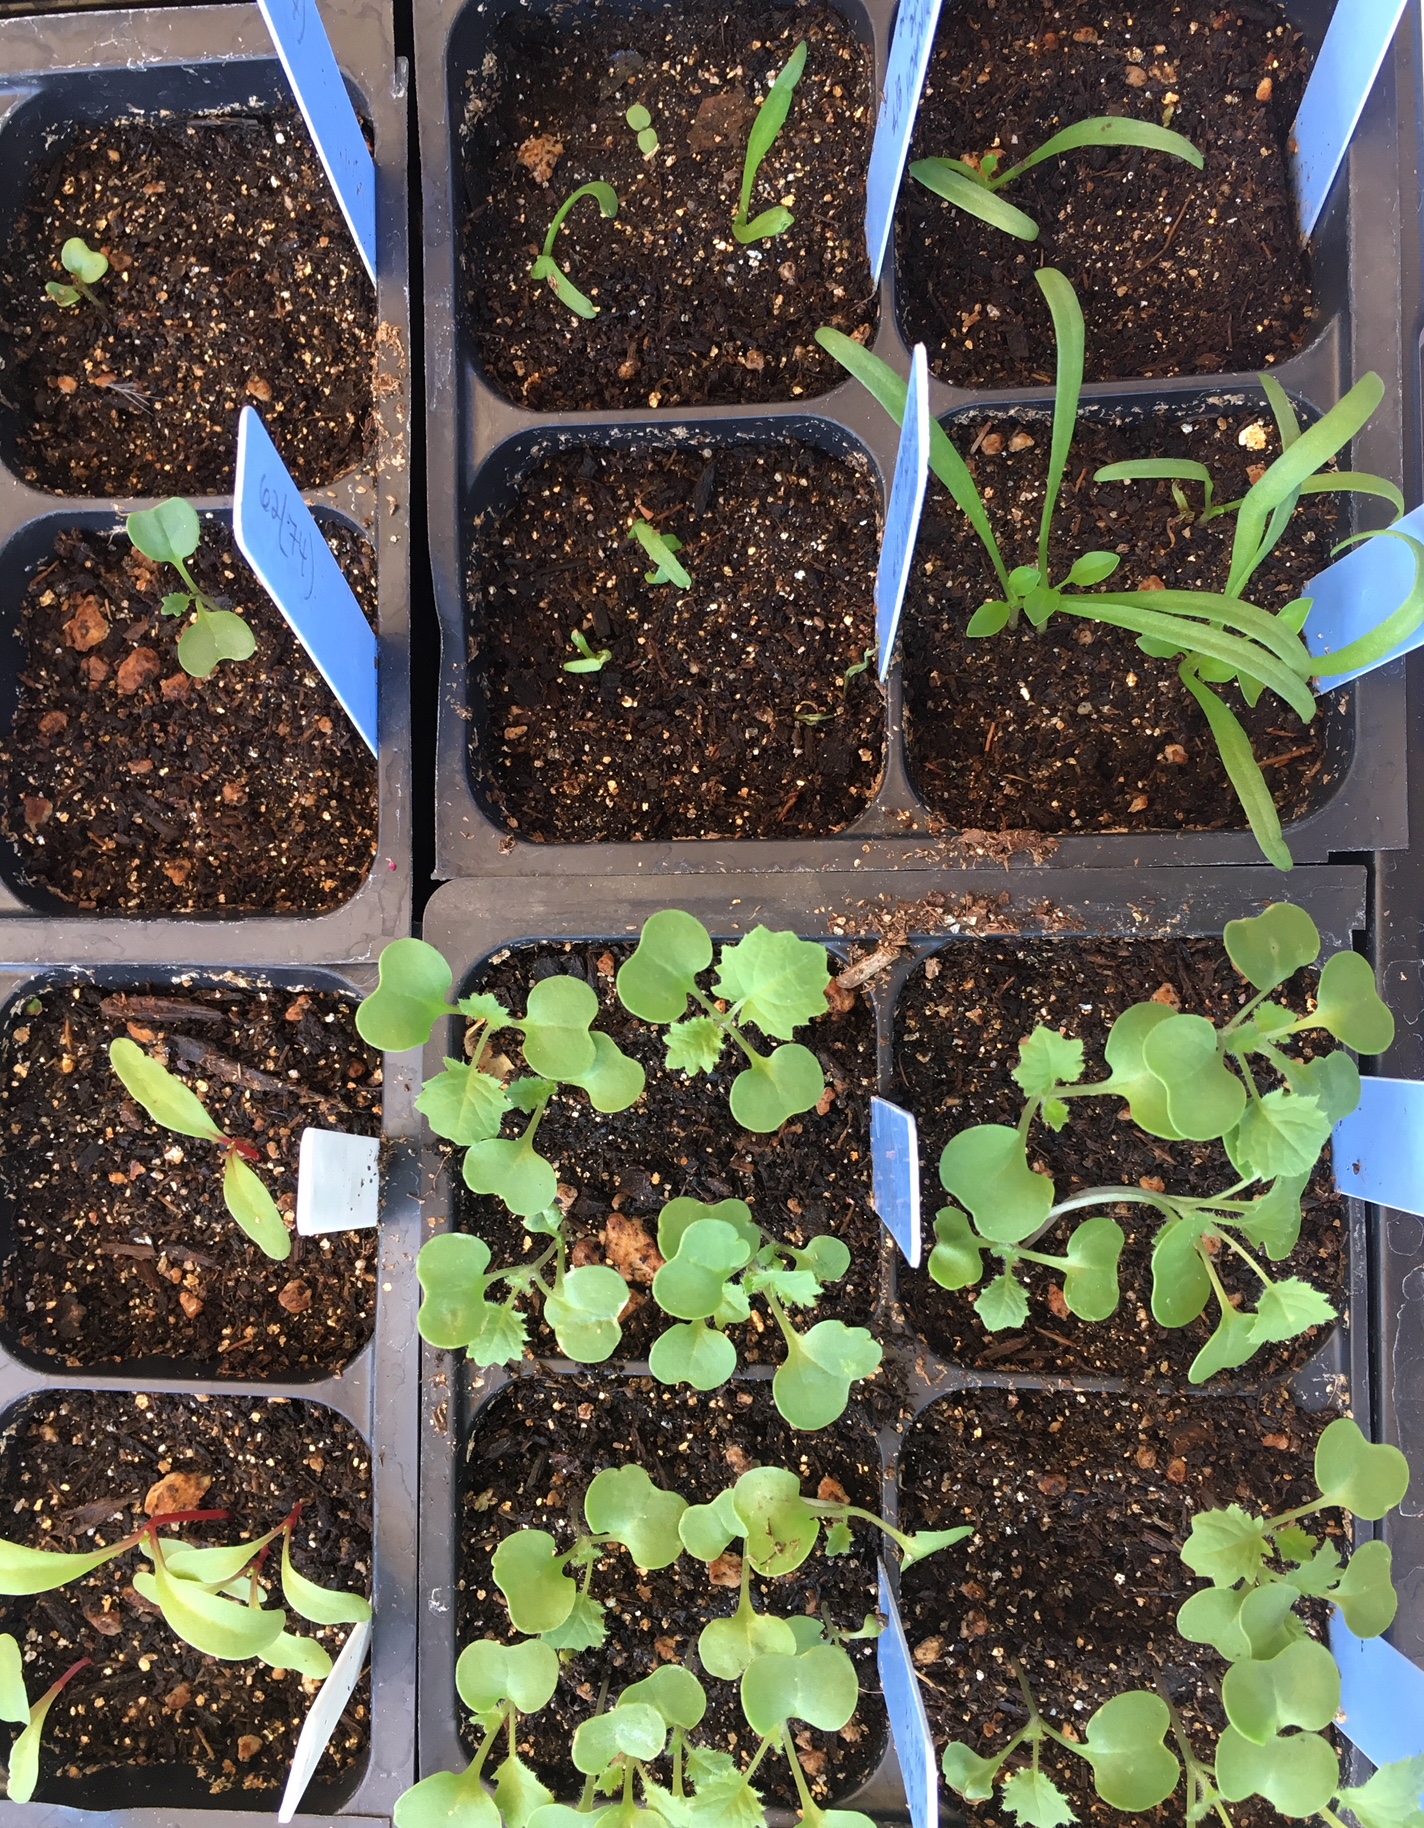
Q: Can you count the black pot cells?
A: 12